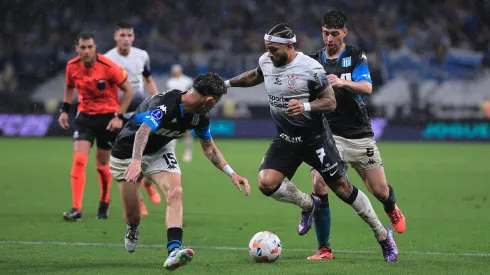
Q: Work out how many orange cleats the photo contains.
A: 4